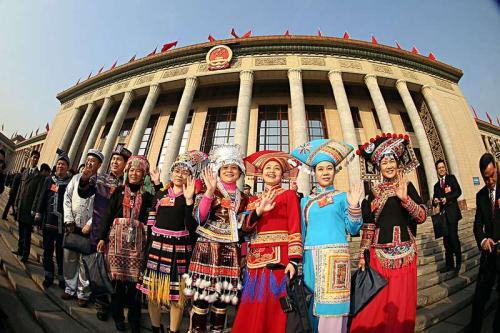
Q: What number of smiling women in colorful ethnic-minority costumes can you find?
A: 6